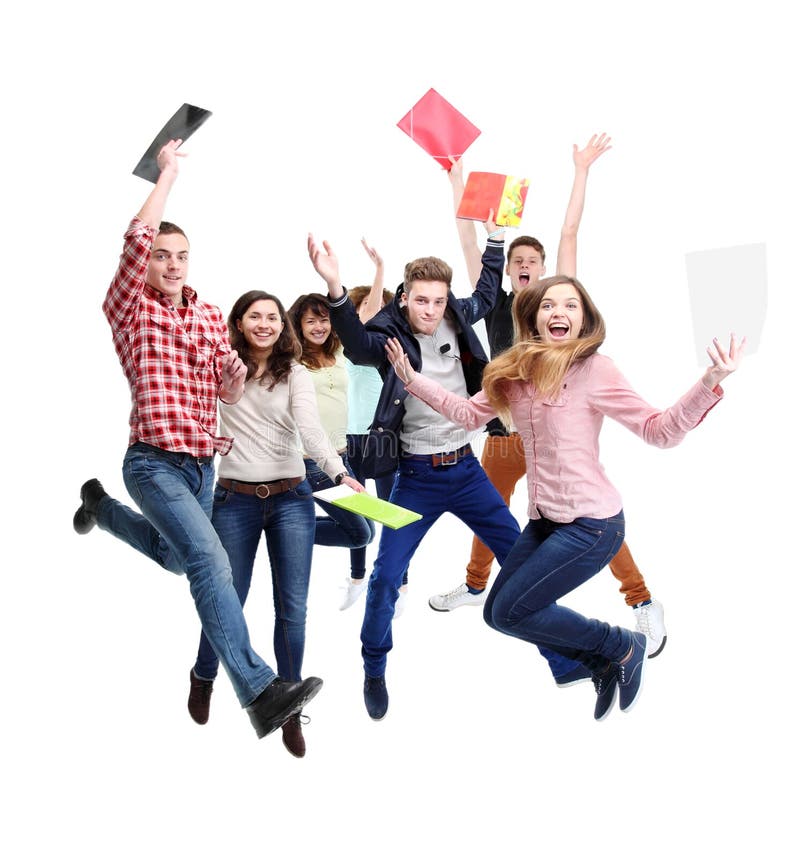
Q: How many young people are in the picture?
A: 7